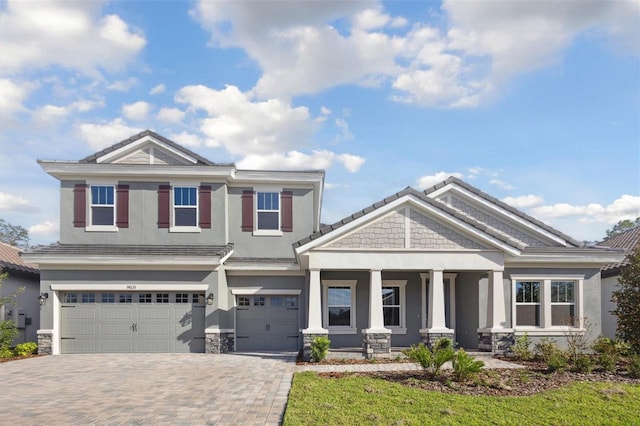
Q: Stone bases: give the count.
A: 6